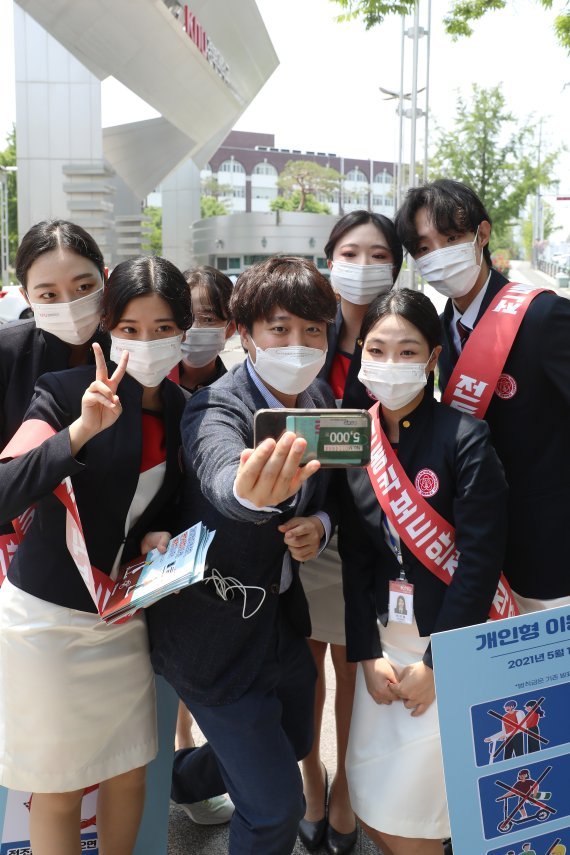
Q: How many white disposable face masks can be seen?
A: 7